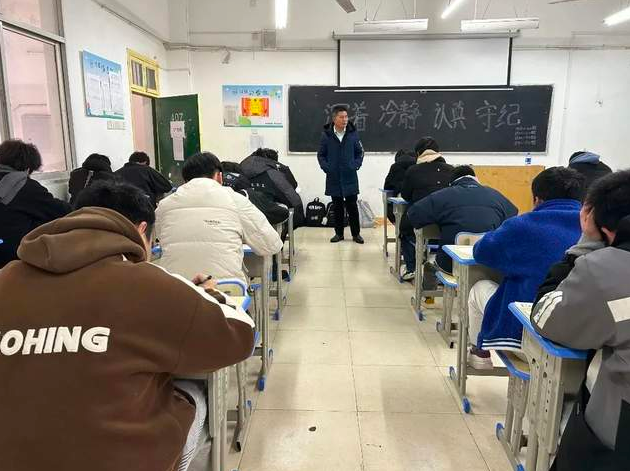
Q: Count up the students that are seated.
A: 14